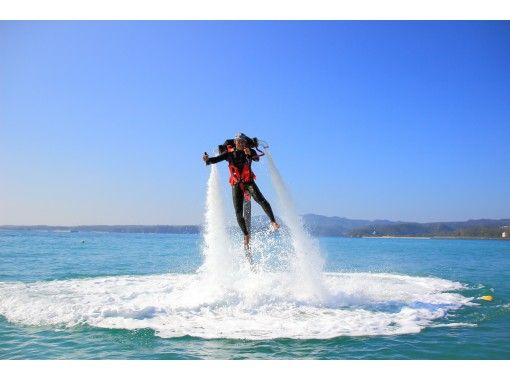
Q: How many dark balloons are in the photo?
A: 0